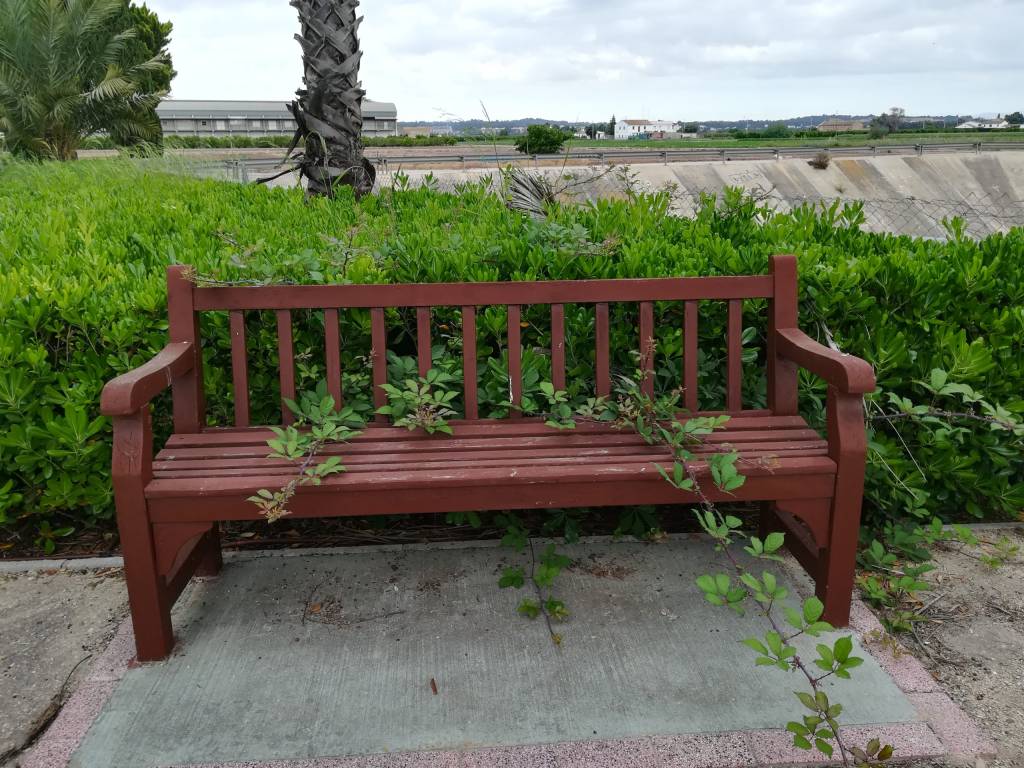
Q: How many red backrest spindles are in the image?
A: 12